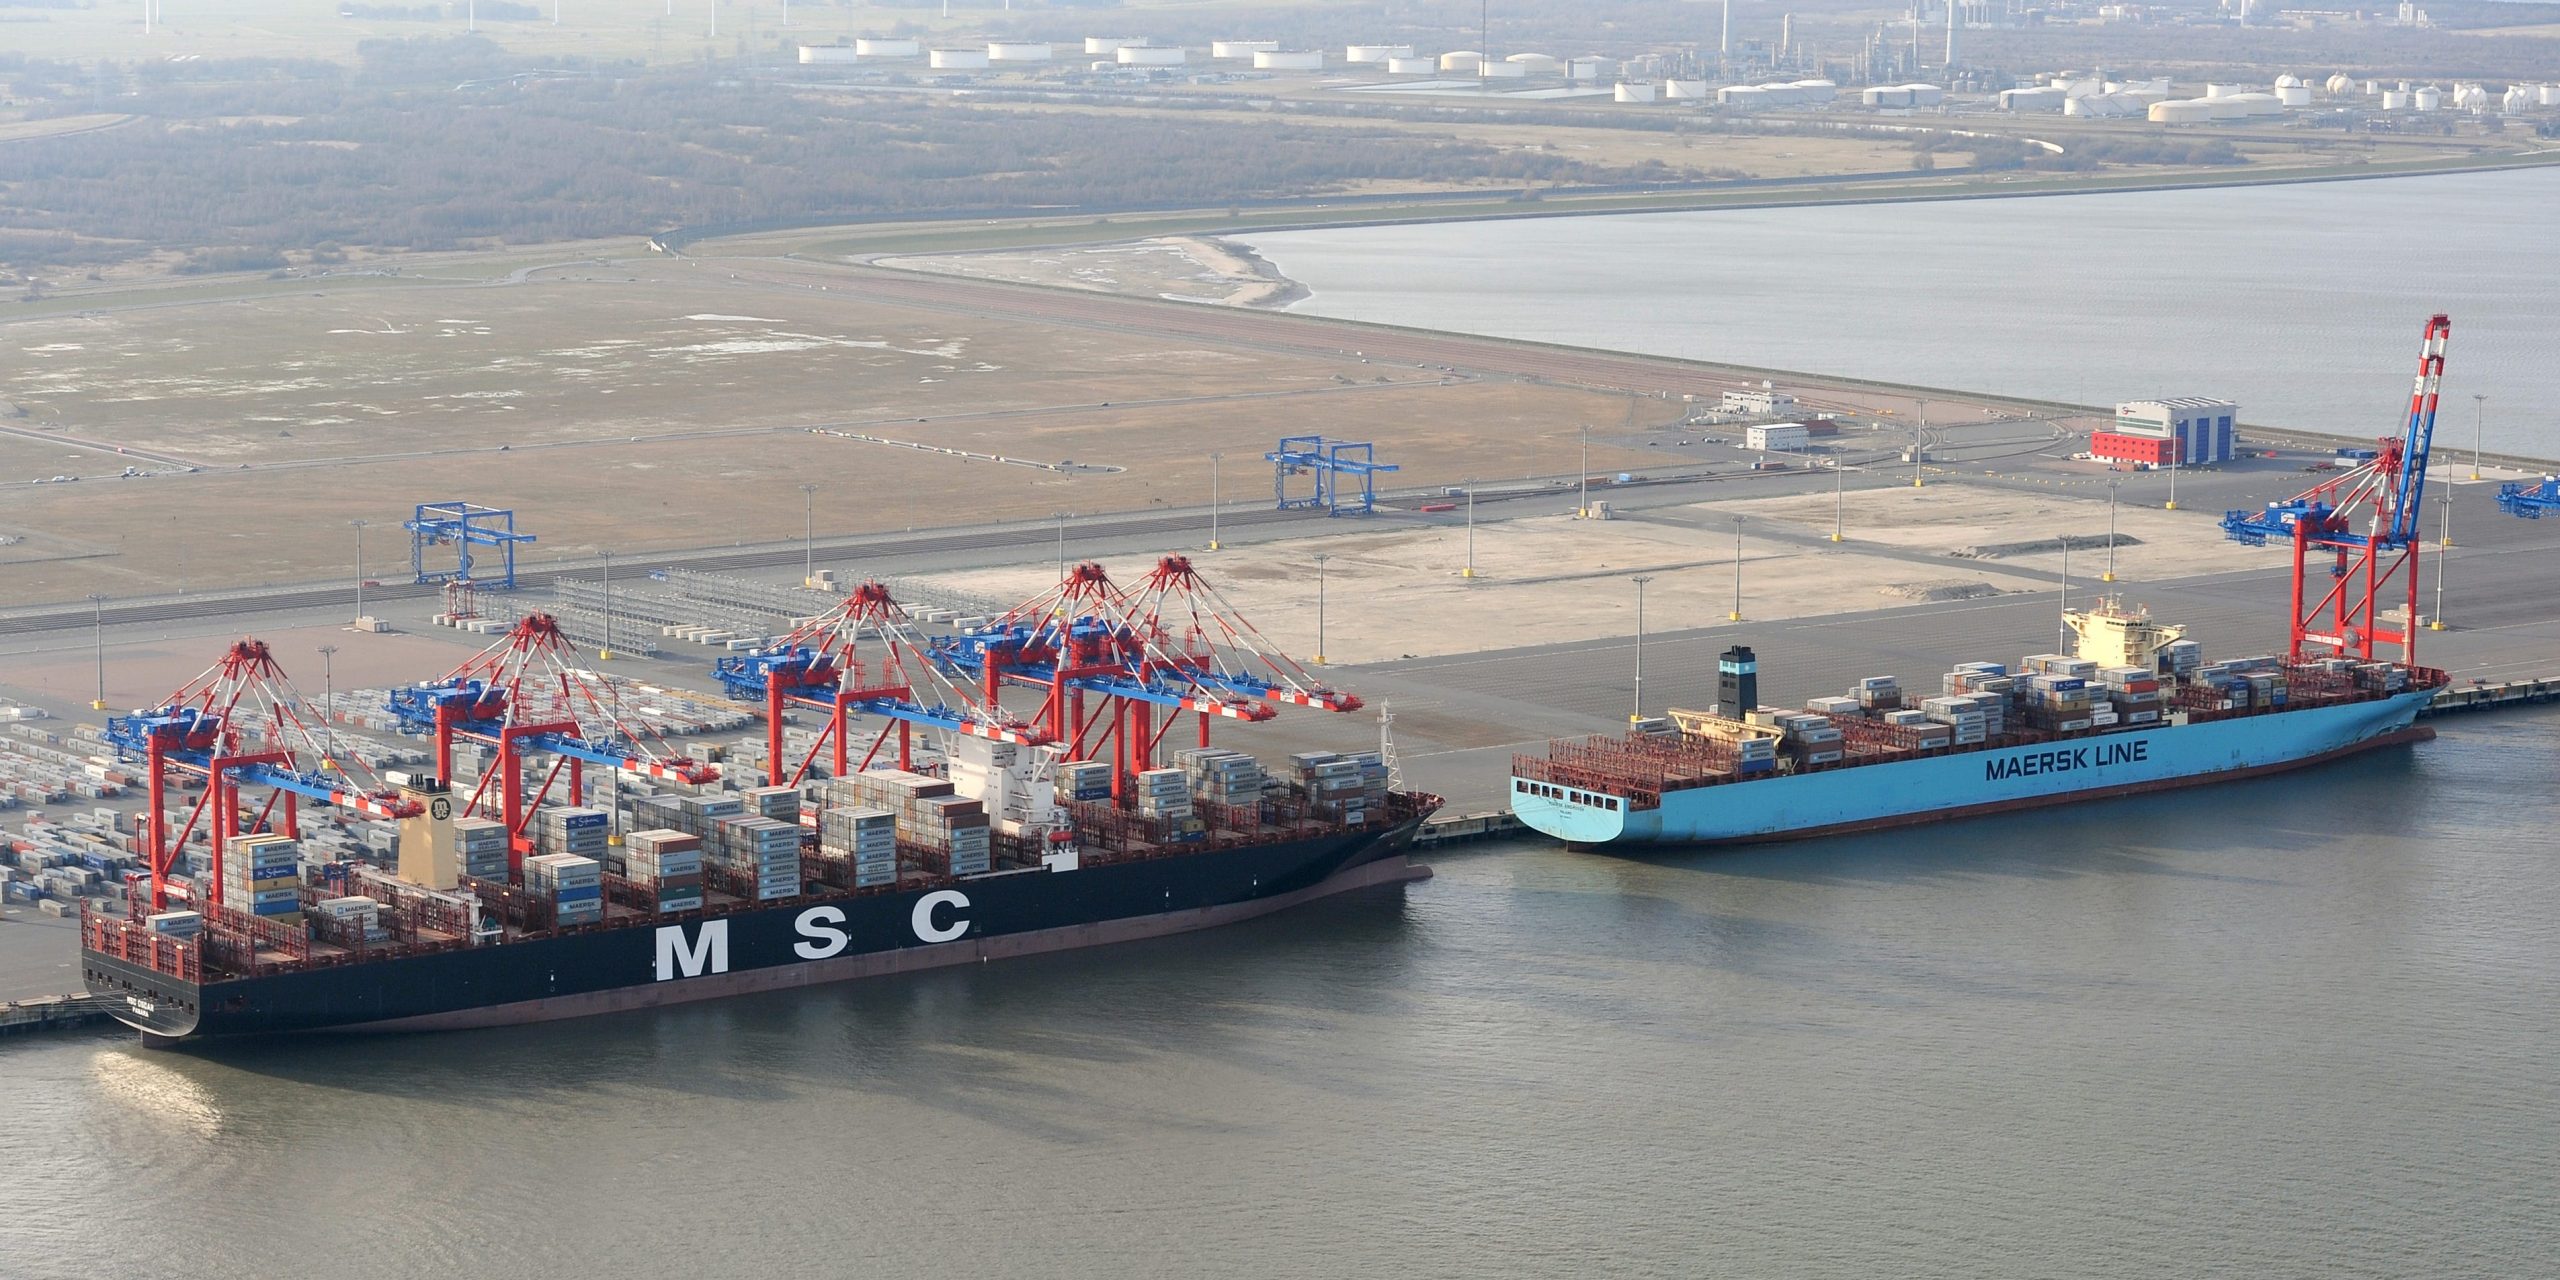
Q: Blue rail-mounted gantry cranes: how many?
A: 2